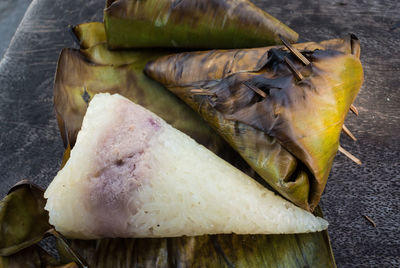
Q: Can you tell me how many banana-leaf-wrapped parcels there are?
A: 2